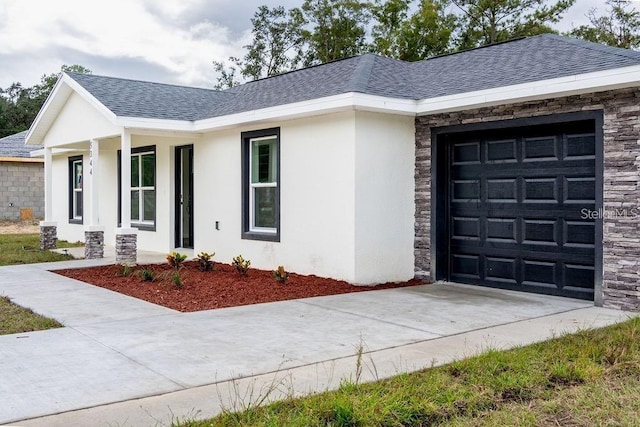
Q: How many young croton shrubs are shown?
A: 4